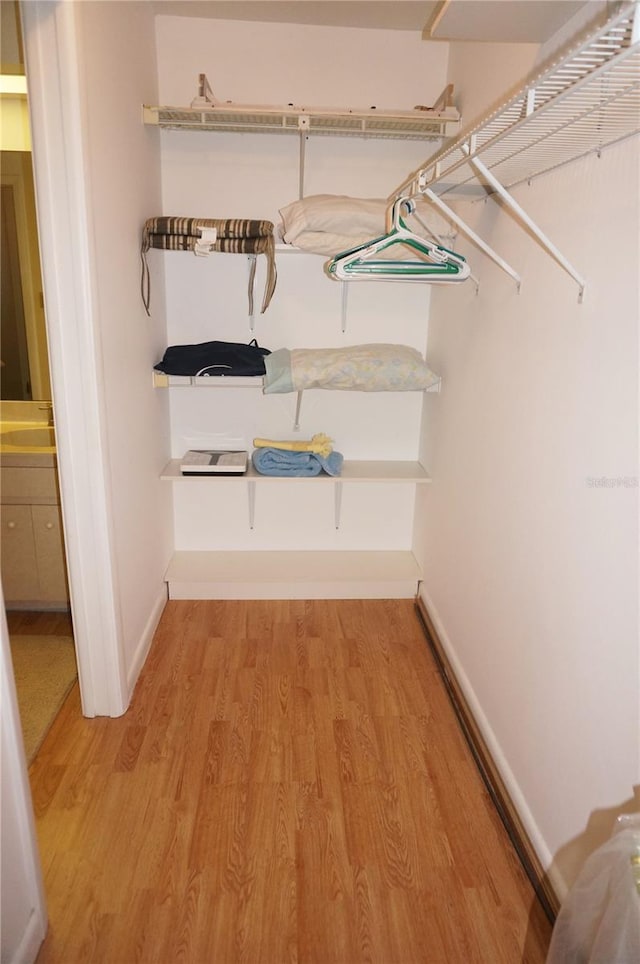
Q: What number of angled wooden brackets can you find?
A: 2